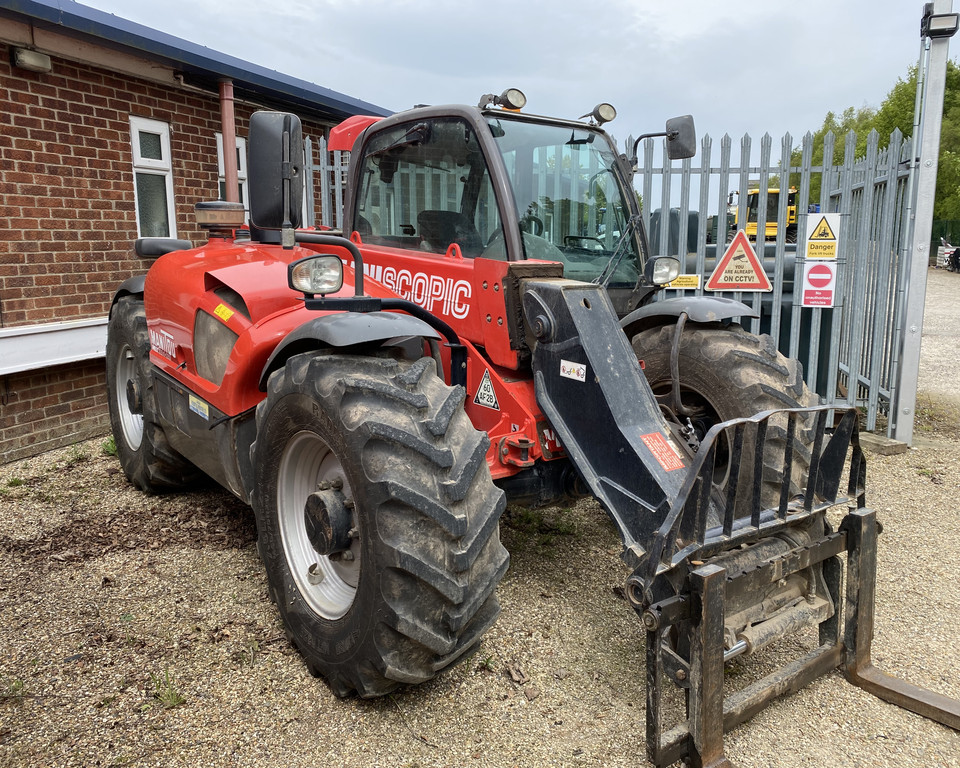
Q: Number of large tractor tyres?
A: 3